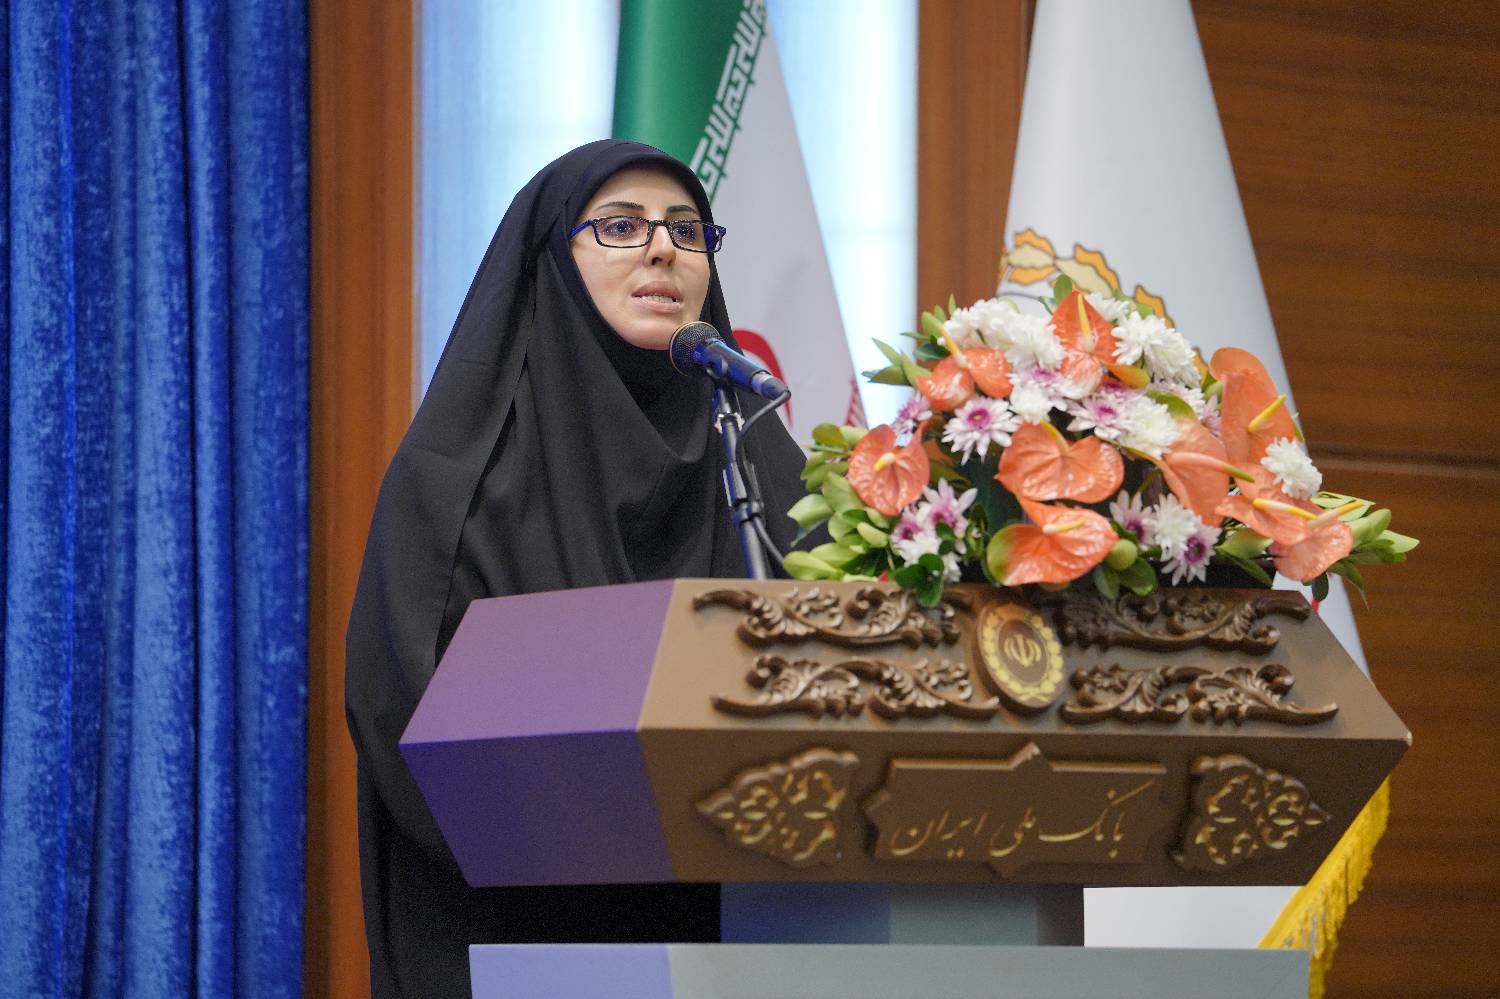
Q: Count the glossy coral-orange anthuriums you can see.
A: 9